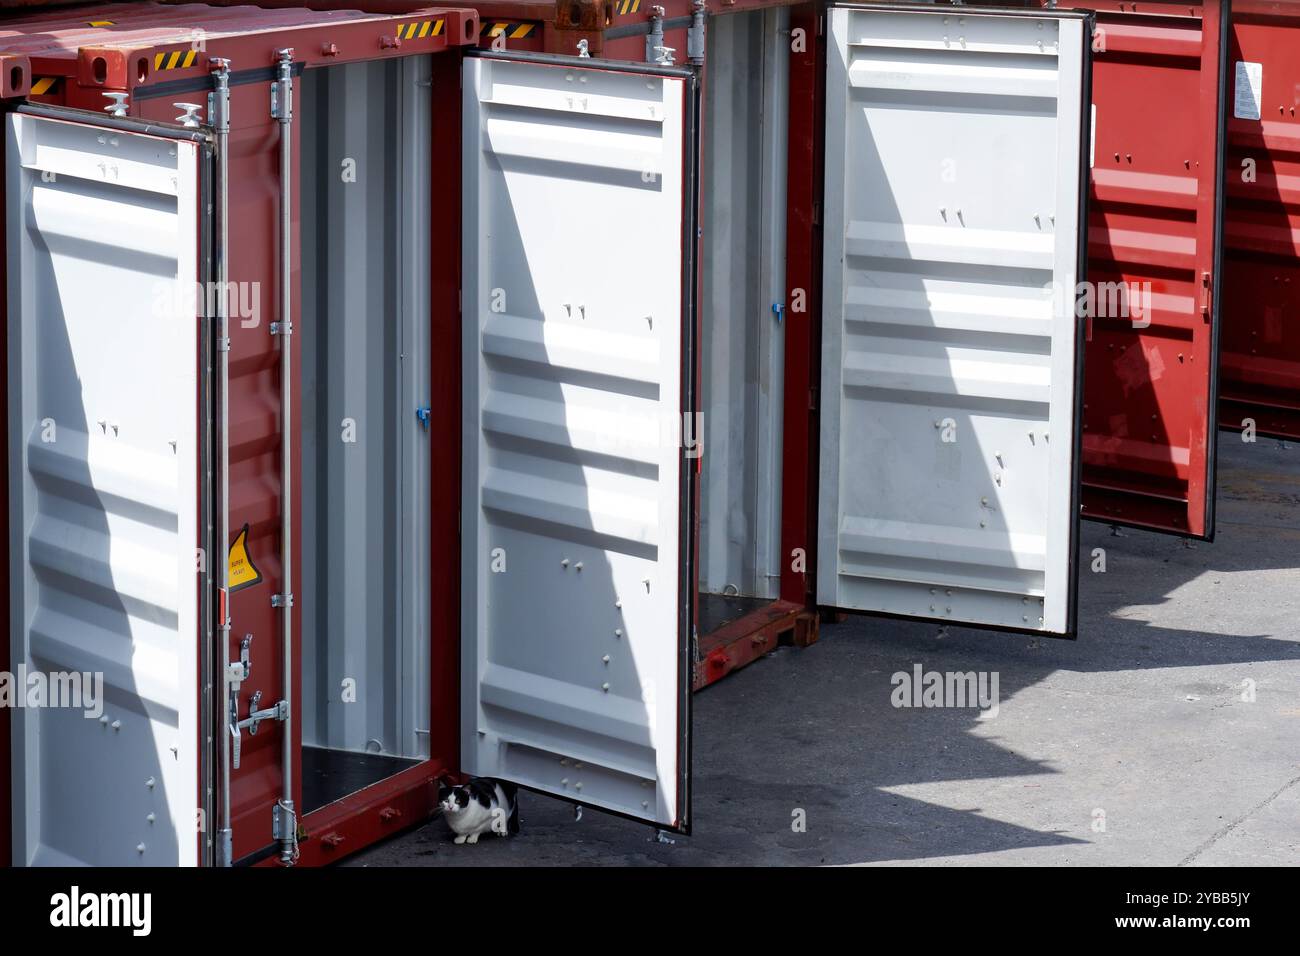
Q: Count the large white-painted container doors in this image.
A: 3